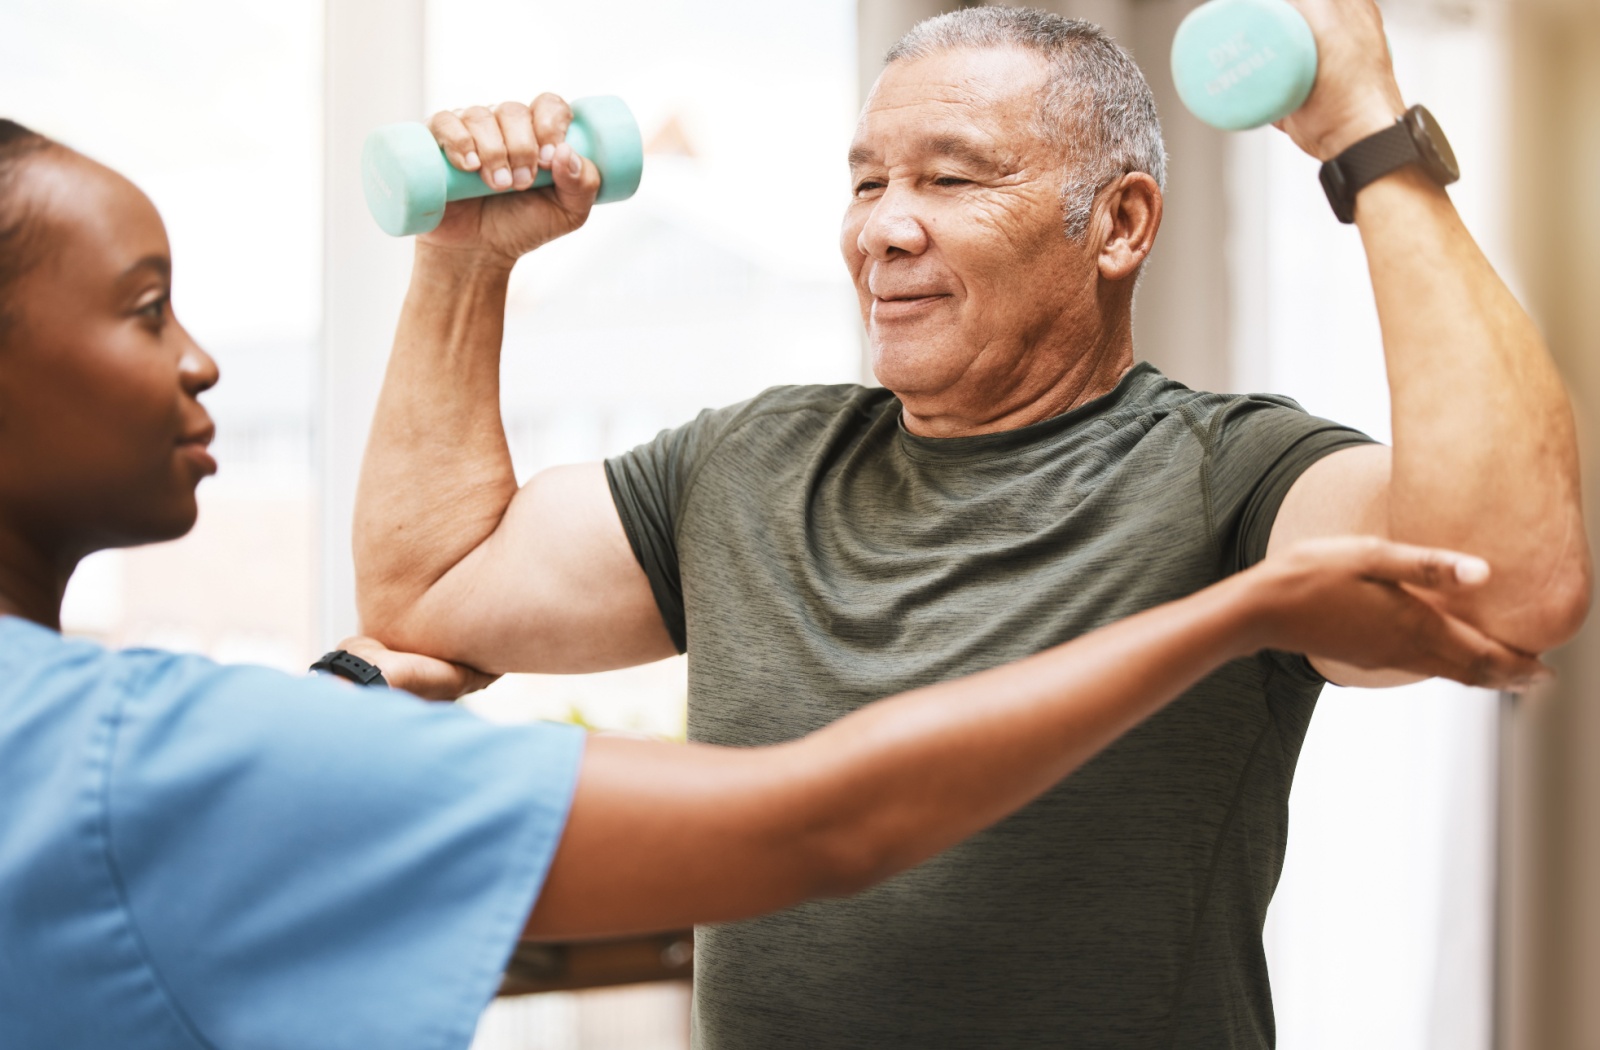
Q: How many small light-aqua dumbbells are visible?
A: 2